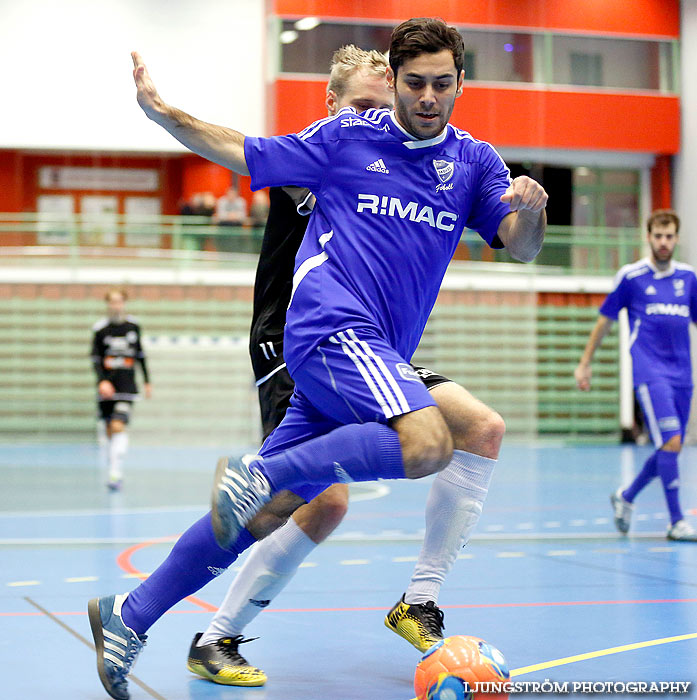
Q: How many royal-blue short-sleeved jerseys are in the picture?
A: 2